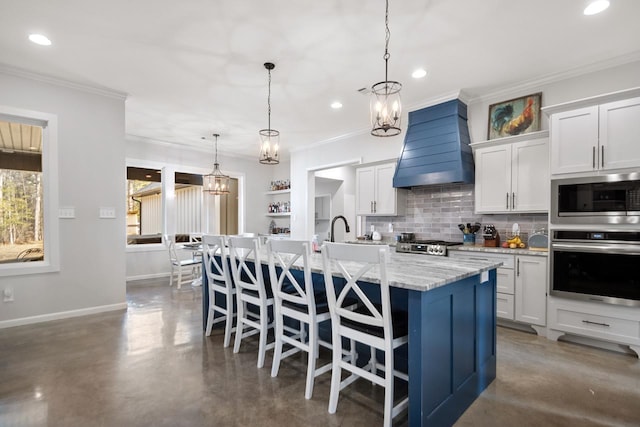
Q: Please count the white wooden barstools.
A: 4